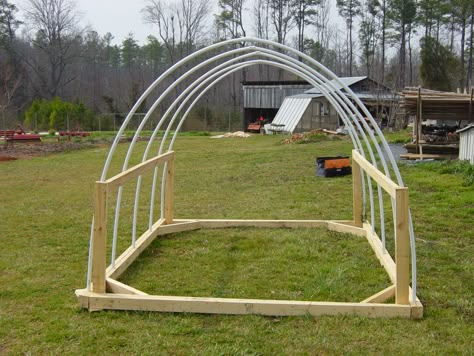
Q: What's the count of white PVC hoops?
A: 5